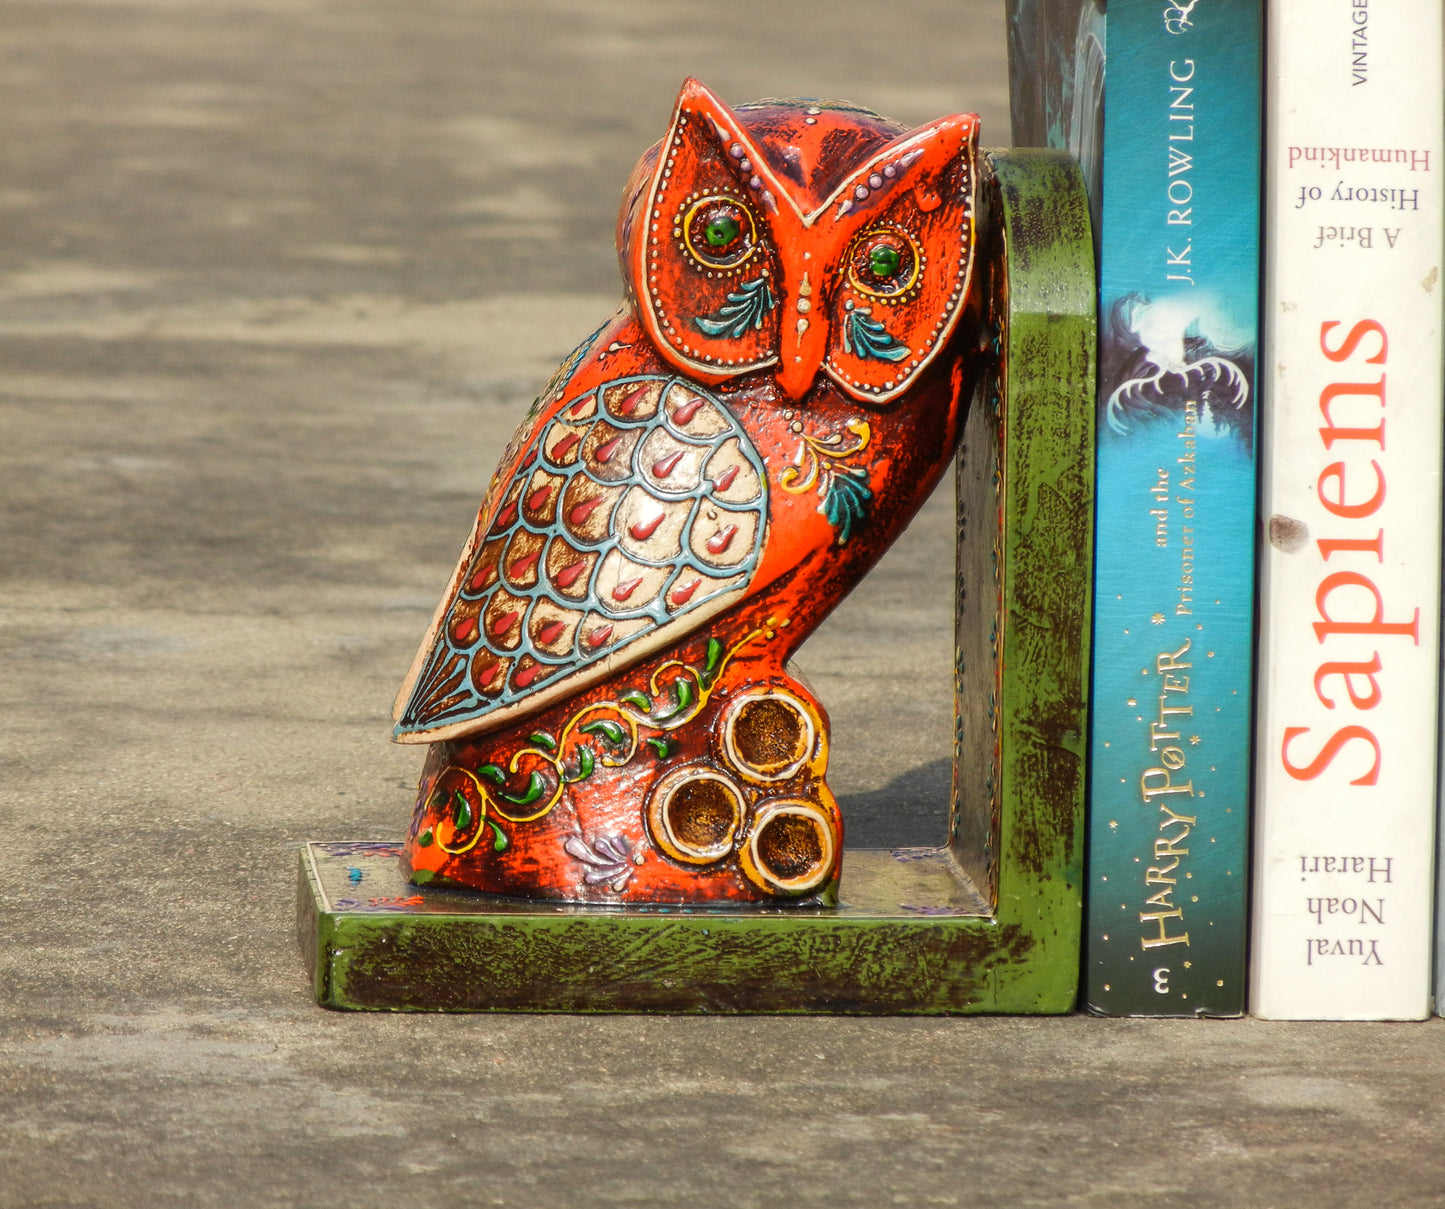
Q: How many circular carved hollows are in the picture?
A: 3